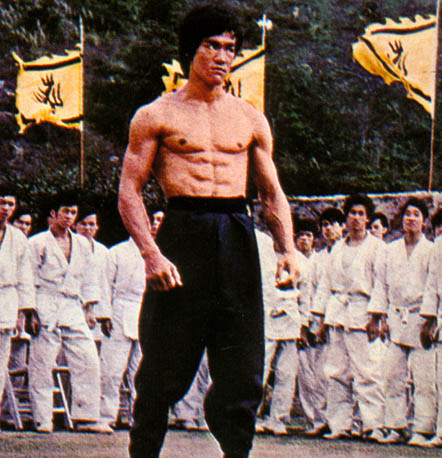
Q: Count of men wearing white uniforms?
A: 12